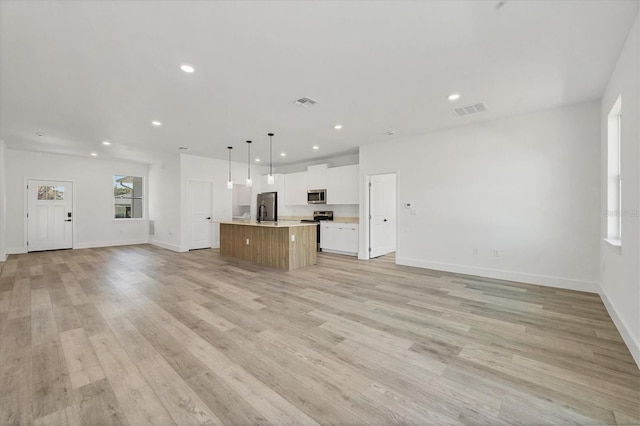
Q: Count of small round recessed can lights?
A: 9